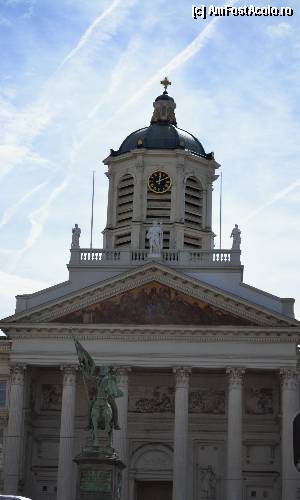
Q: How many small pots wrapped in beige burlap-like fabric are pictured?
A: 0